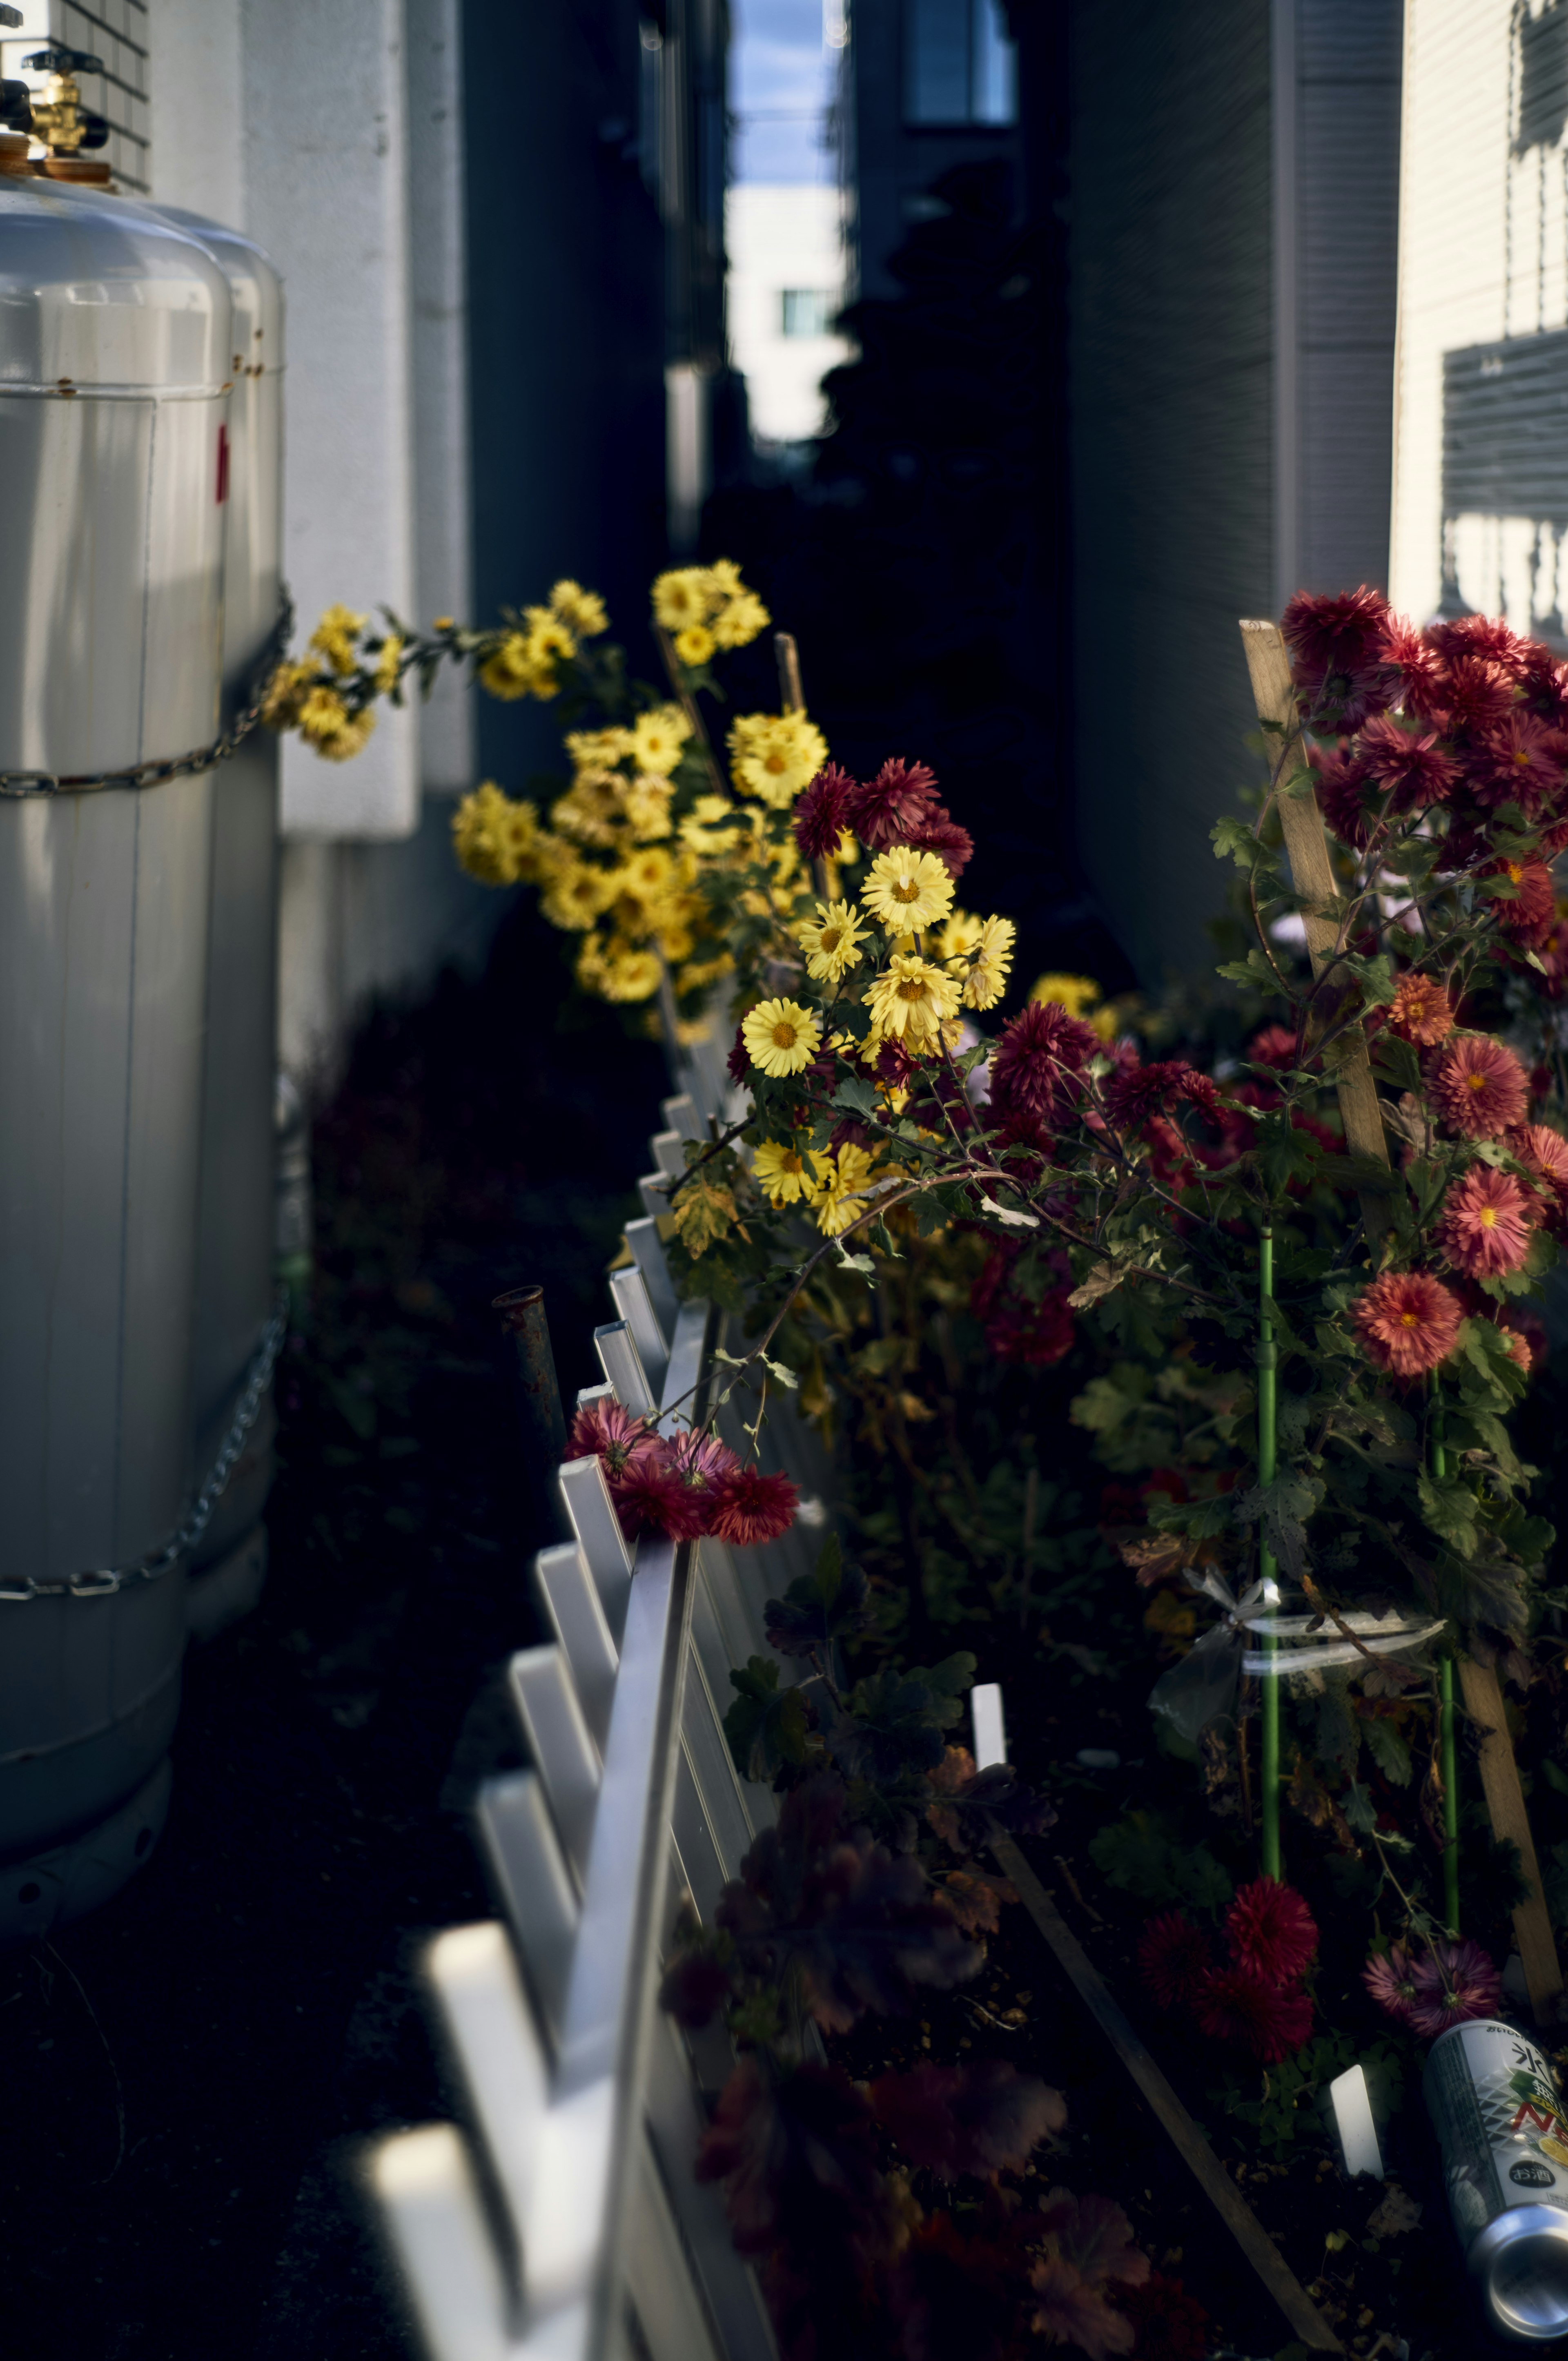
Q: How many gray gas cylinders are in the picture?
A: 2